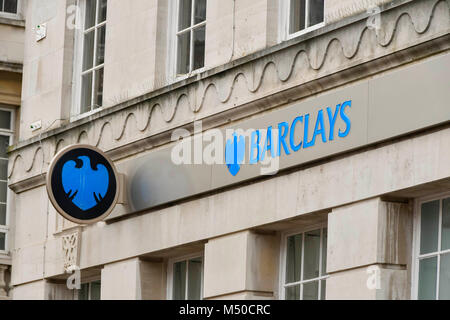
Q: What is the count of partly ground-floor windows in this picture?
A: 4